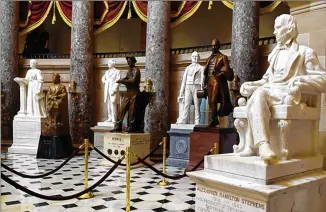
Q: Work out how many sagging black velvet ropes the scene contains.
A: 4